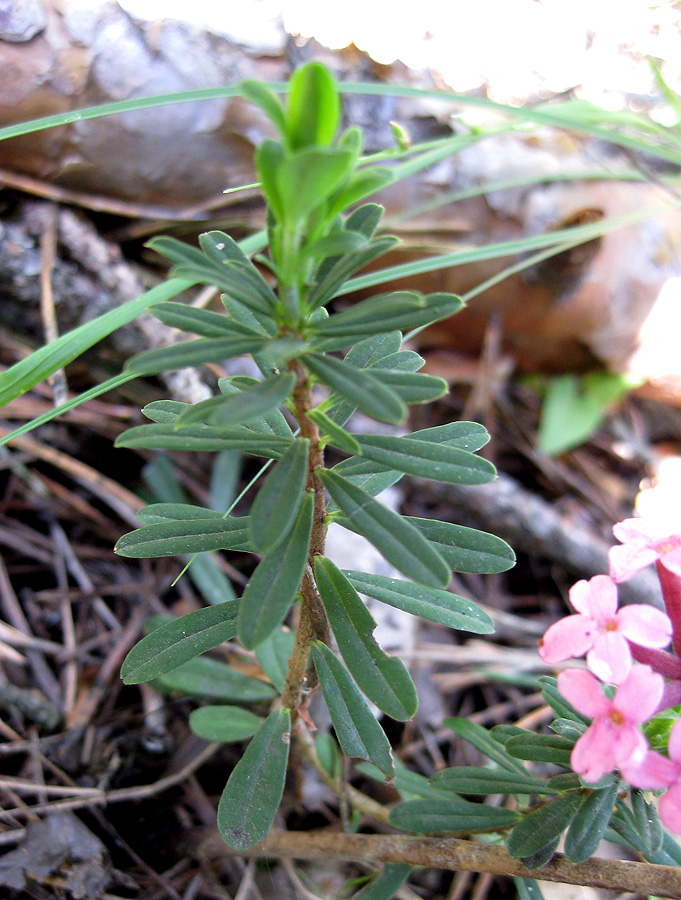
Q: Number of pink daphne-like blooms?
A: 4